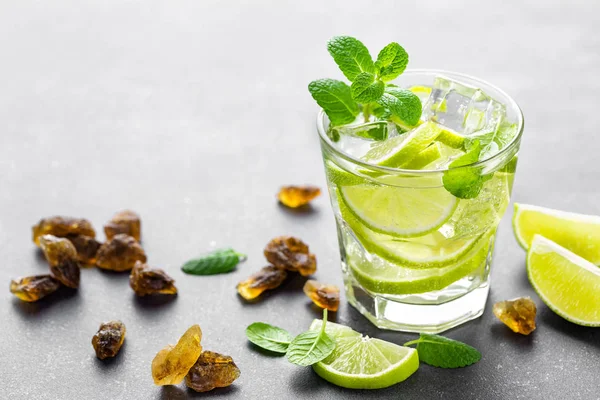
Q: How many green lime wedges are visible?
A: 3